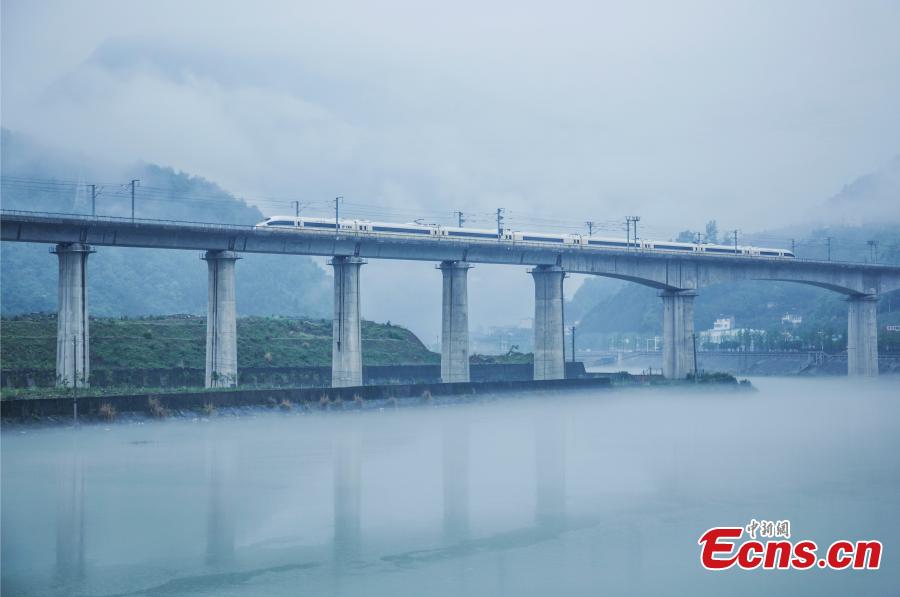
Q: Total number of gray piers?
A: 7